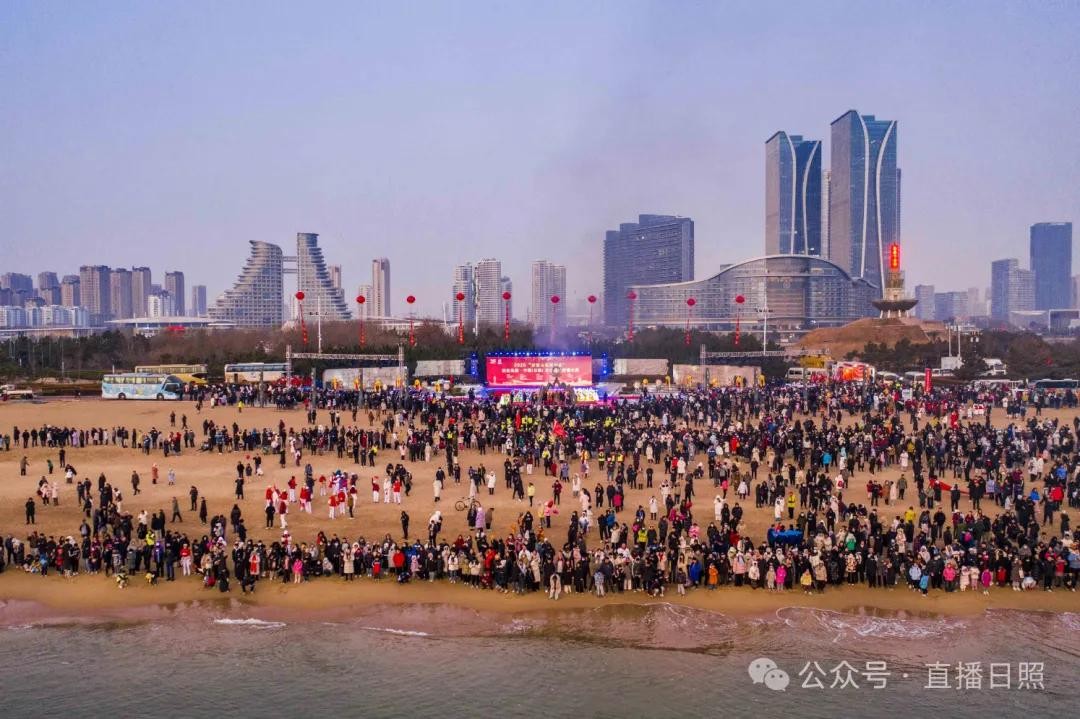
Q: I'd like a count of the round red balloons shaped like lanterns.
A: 10